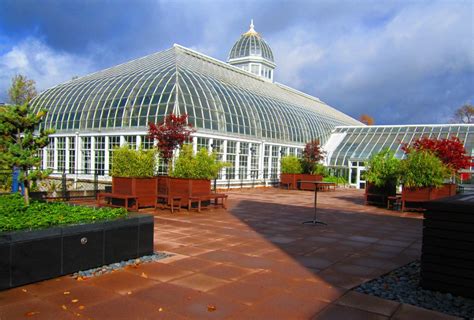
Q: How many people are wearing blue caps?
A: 0